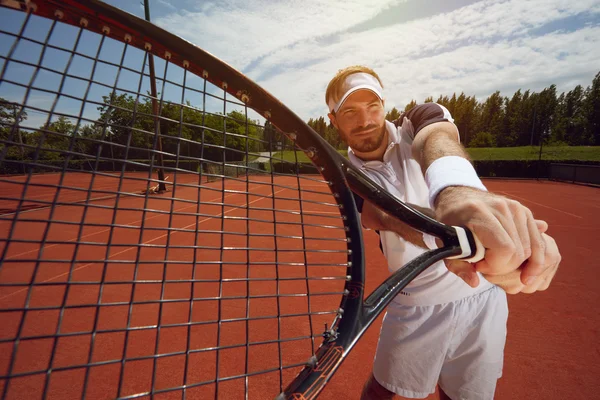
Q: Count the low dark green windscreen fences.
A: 1